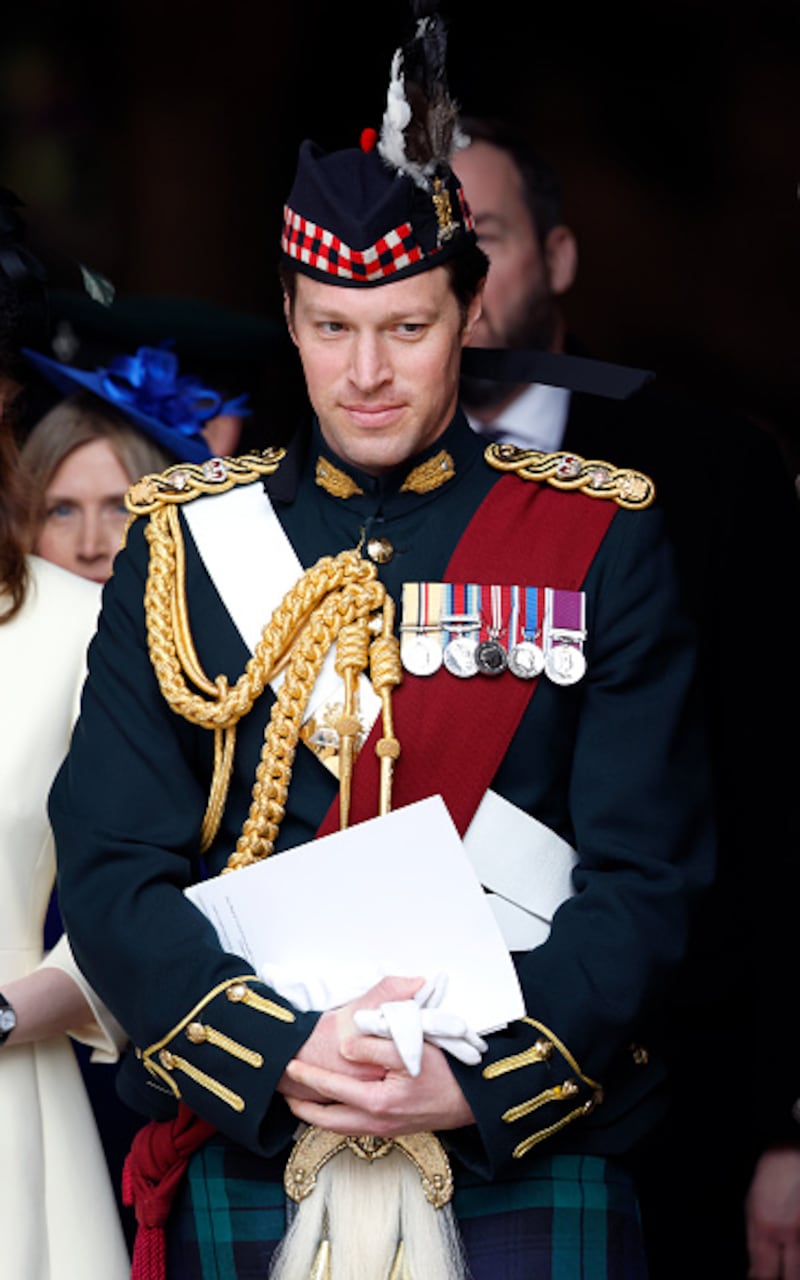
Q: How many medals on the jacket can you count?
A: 5